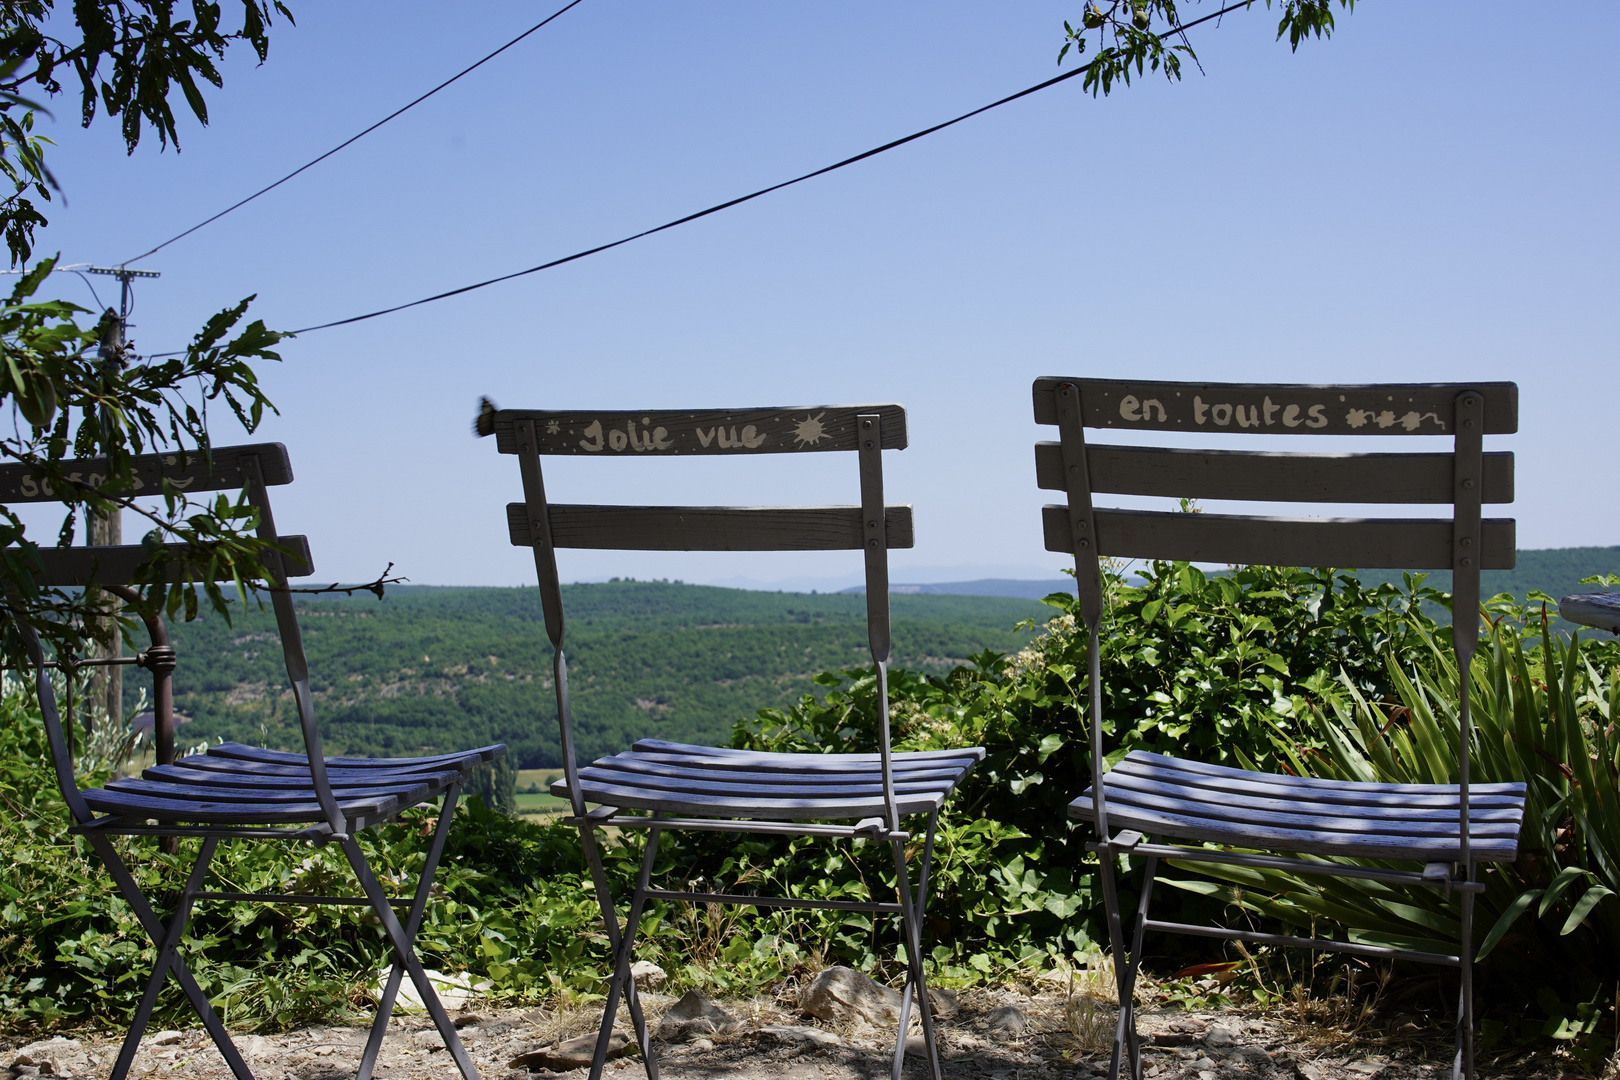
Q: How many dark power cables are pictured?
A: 2